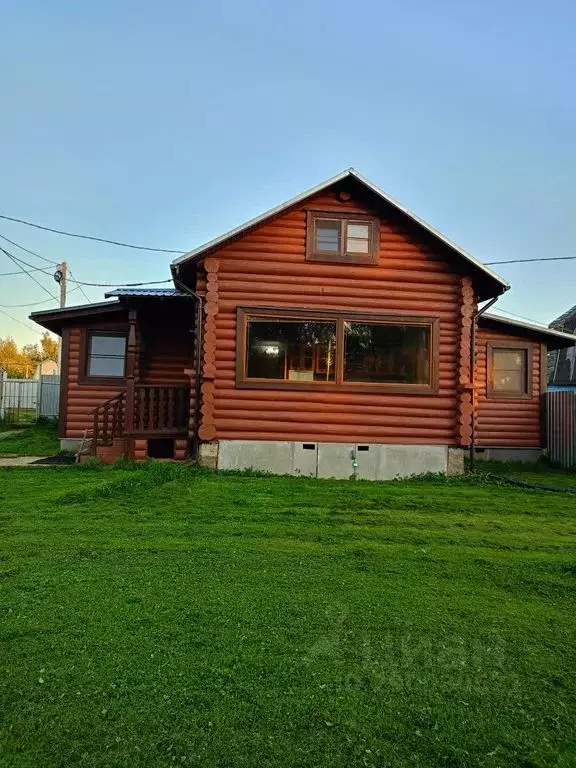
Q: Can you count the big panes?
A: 2